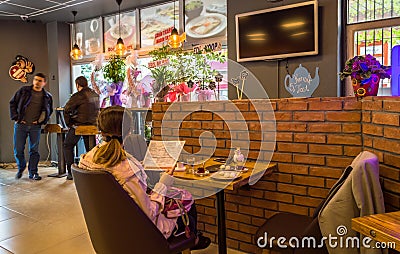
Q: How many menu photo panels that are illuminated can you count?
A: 4